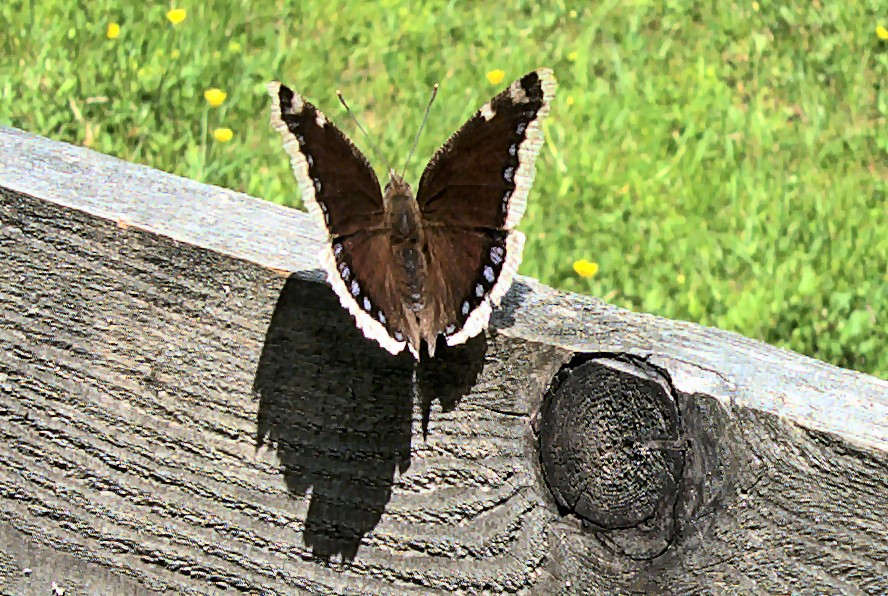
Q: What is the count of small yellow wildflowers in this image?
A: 7